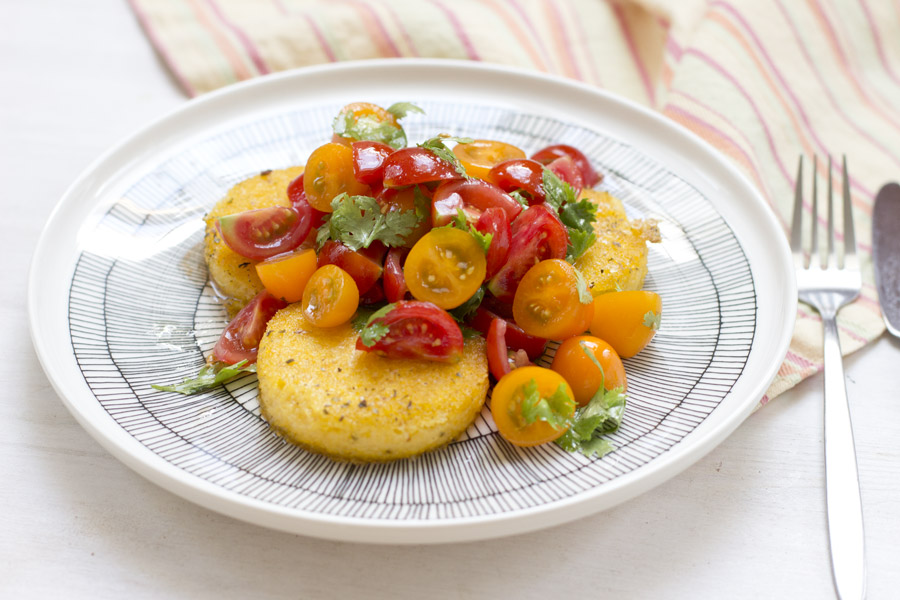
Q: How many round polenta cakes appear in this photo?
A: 3